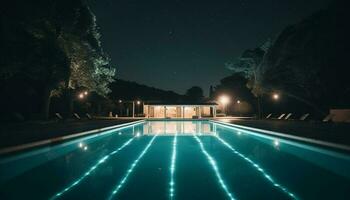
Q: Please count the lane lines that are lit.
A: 5